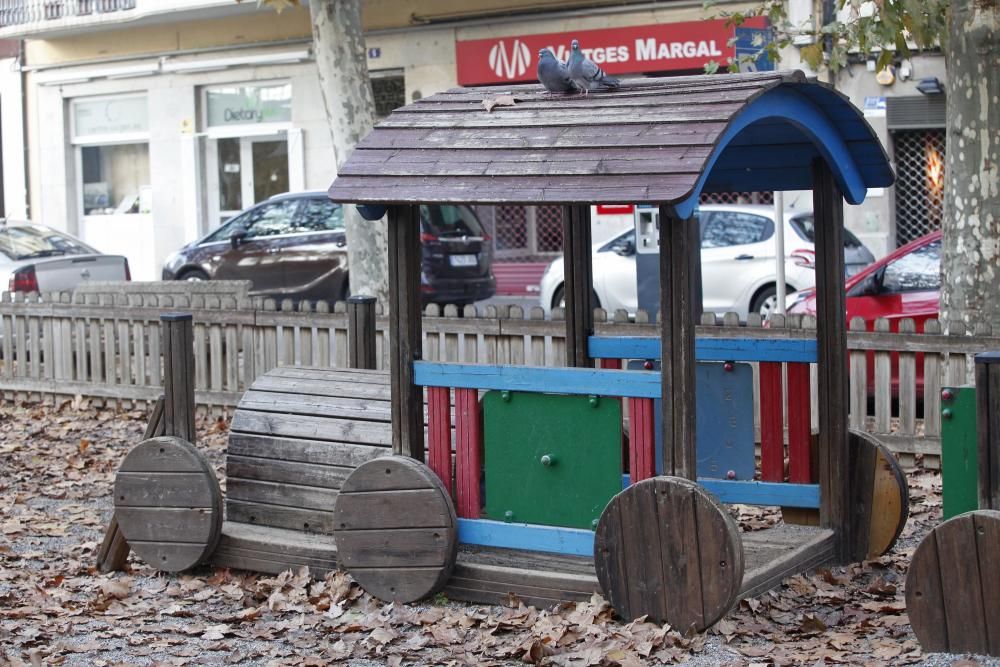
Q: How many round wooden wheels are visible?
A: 5